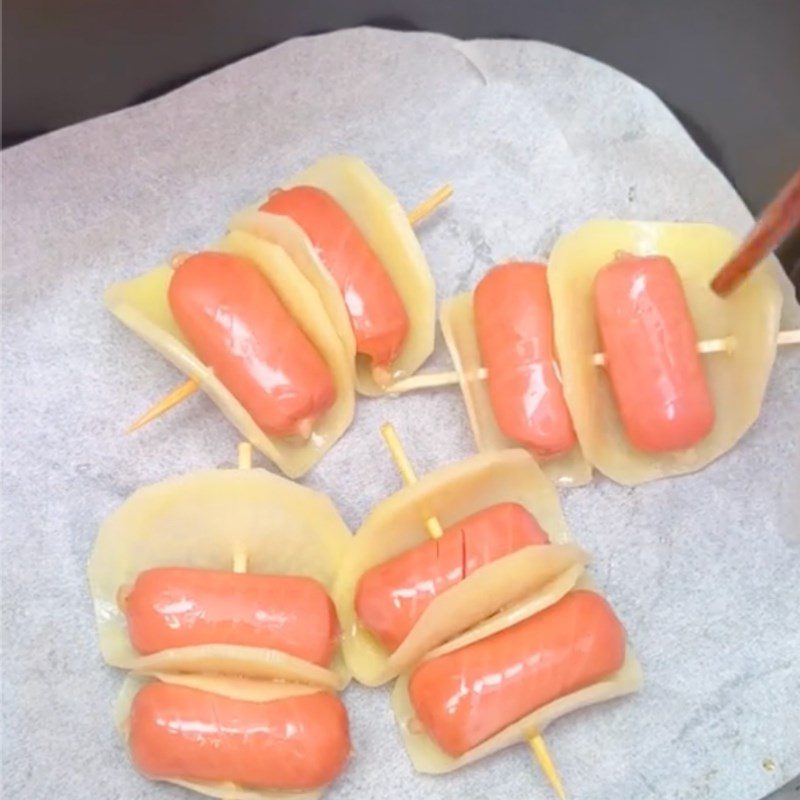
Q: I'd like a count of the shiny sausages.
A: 8